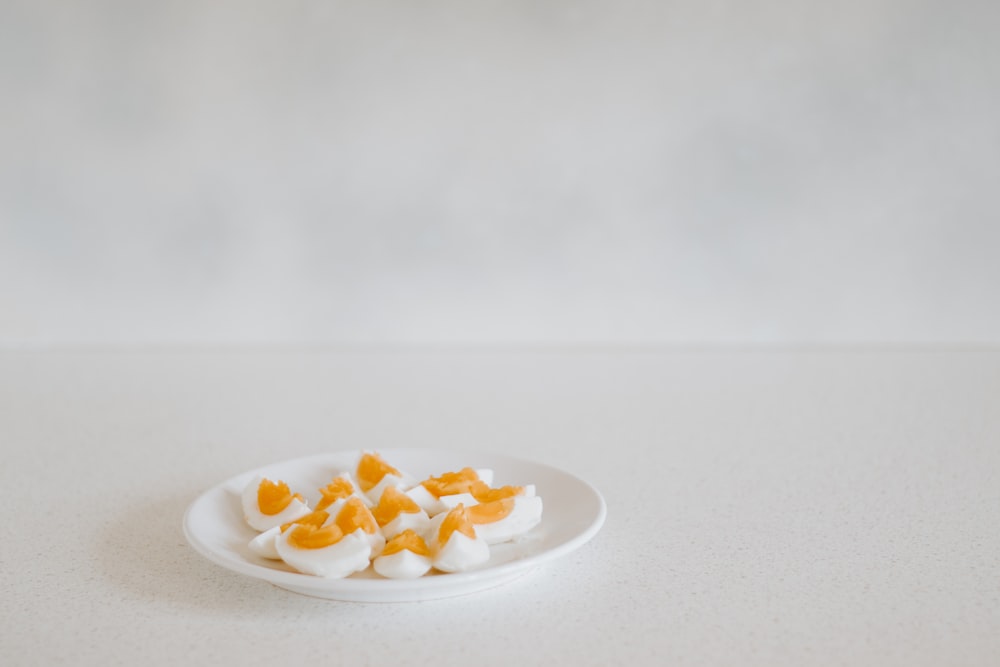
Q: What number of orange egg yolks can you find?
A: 12